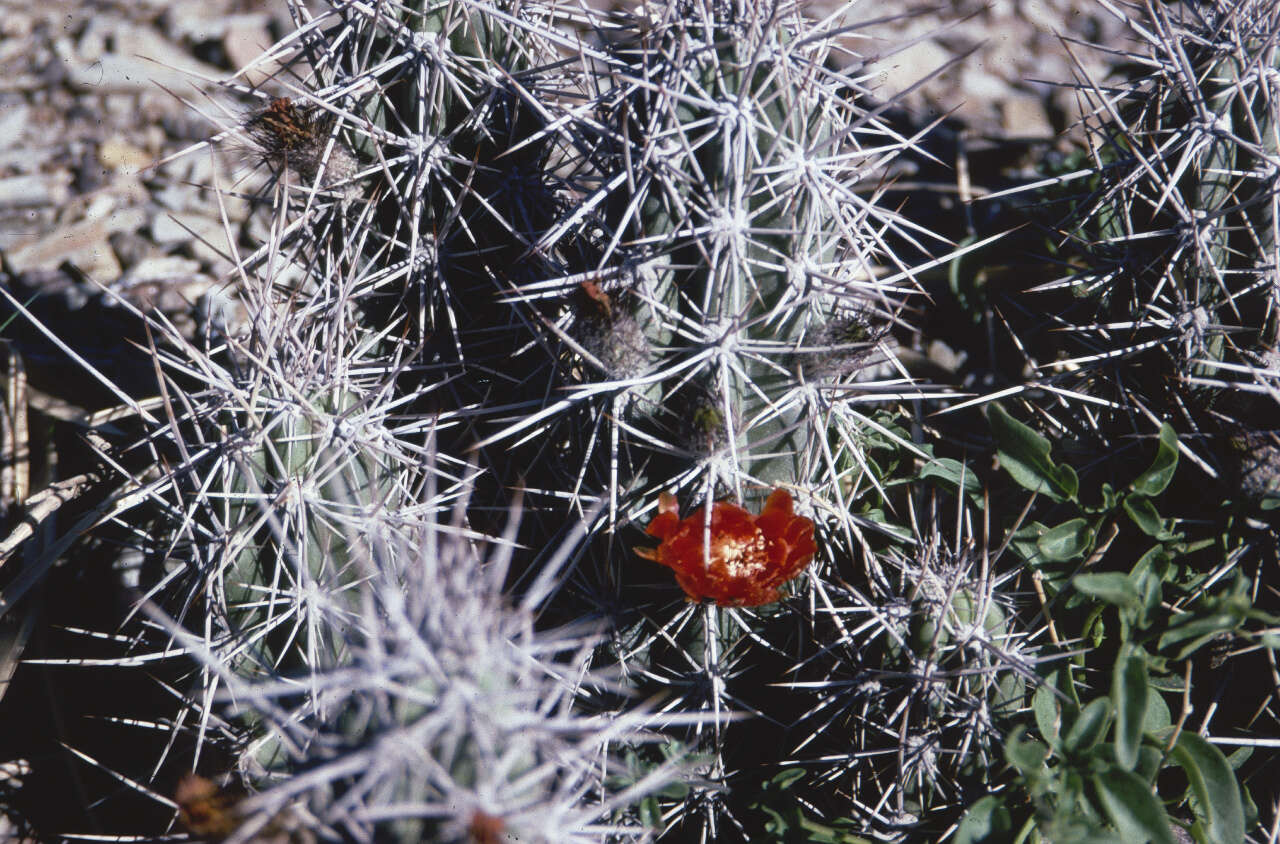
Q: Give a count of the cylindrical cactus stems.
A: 6